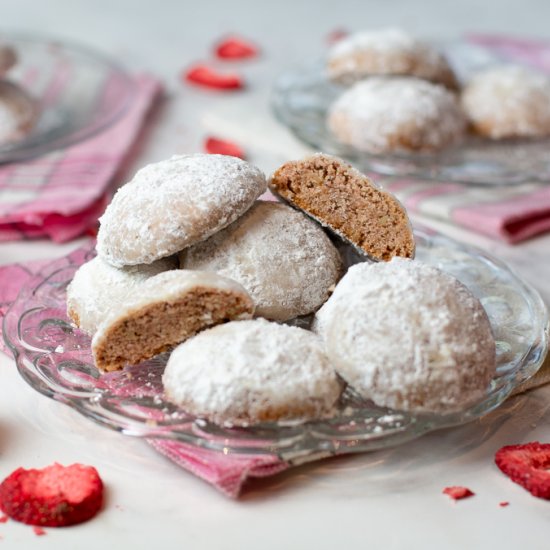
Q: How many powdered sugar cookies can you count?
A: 12